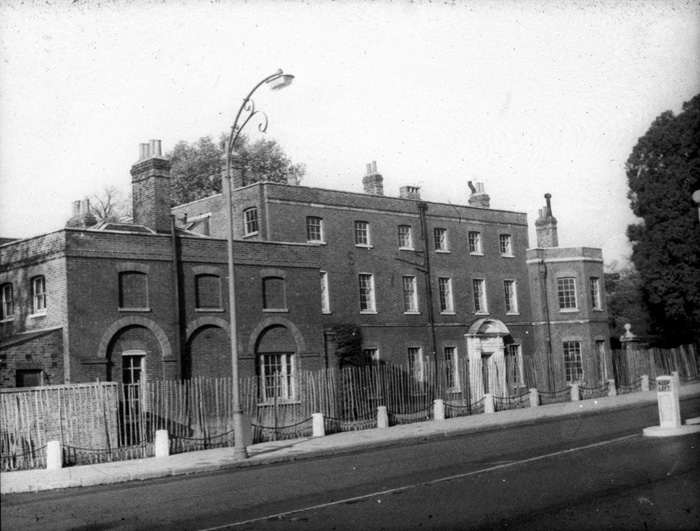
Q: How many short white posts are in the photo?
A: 11